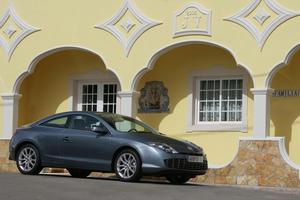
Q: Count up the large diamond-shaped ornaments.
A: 3